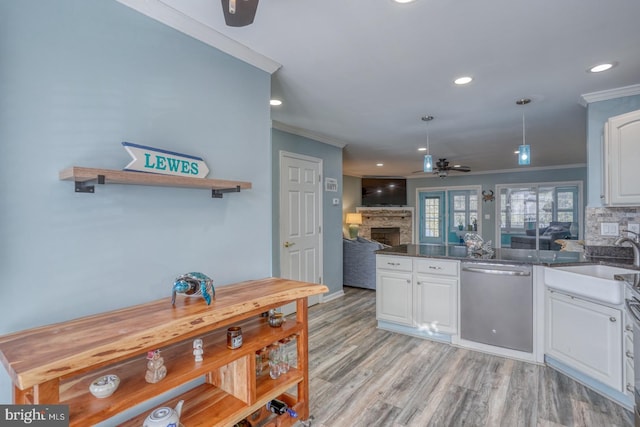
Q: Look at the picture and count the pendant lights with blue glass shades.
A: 2